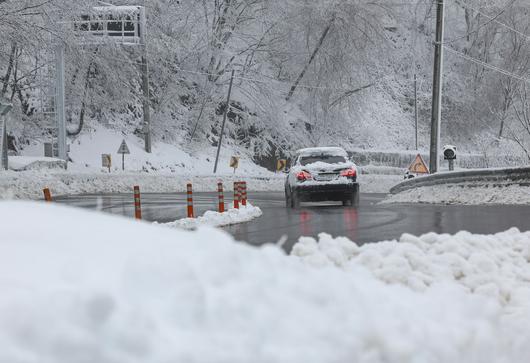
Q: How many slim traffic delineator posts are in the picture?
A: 6